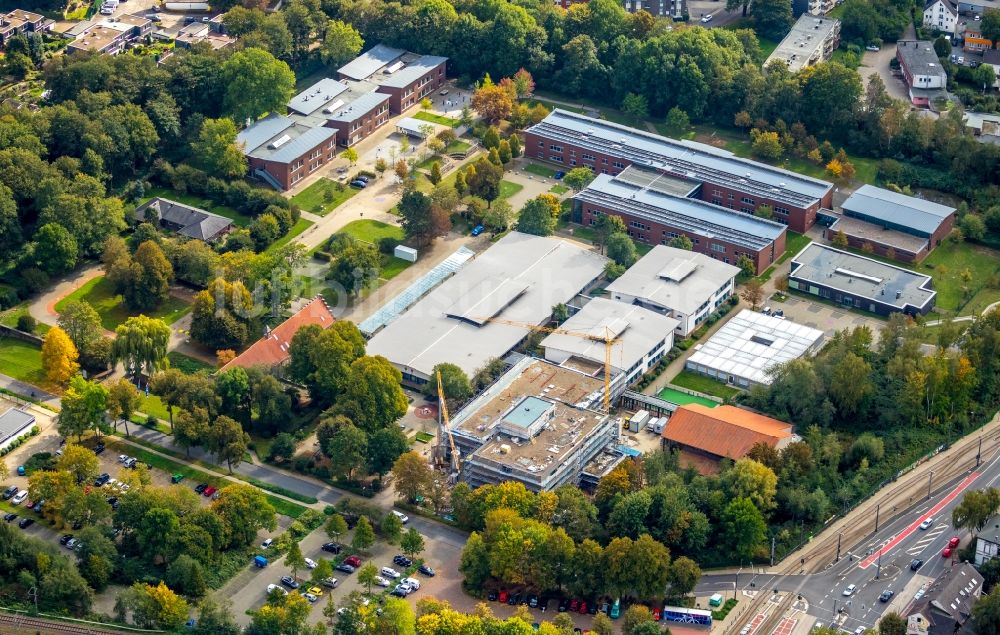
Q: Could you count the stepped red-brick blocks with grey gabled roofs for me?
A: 3